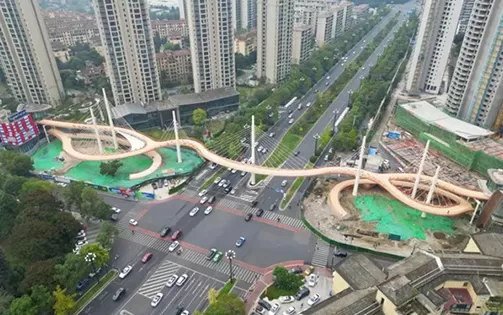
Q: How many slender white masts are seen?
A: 7